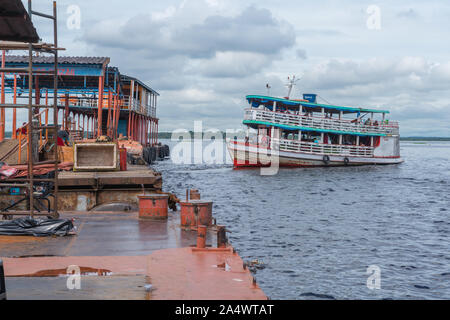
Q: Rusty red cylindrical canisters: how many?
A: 2